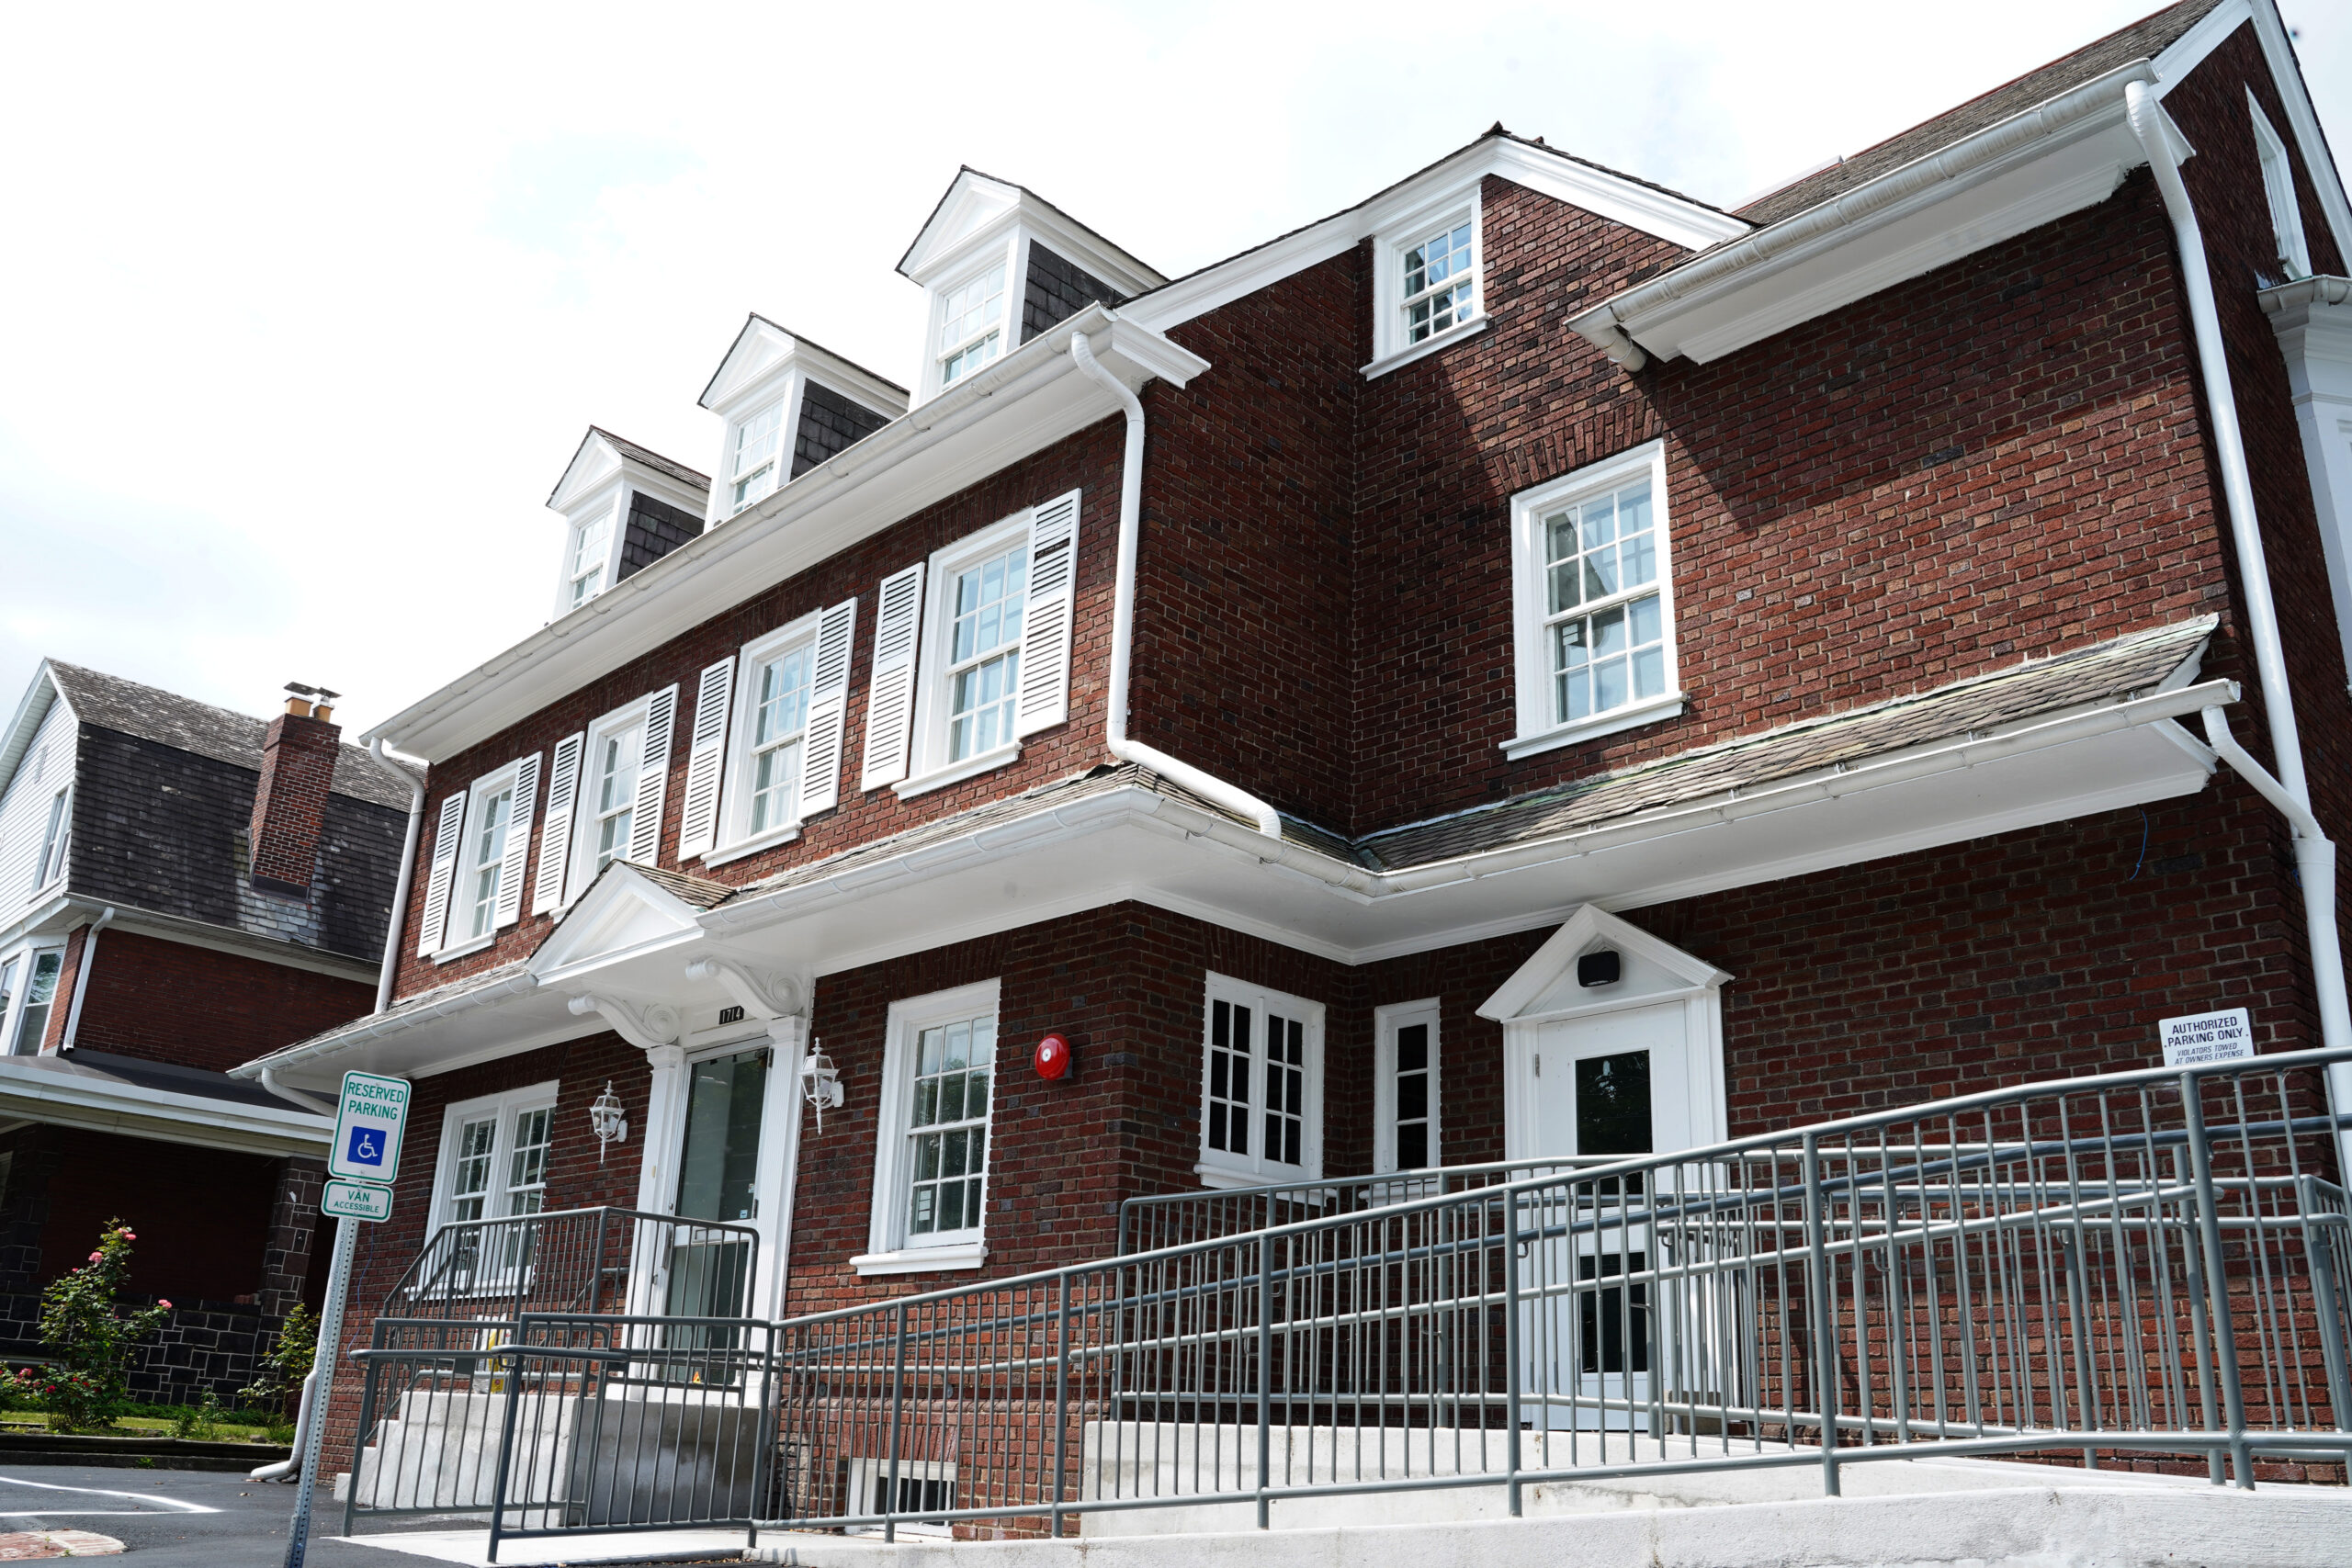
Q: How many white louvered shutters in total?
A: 8